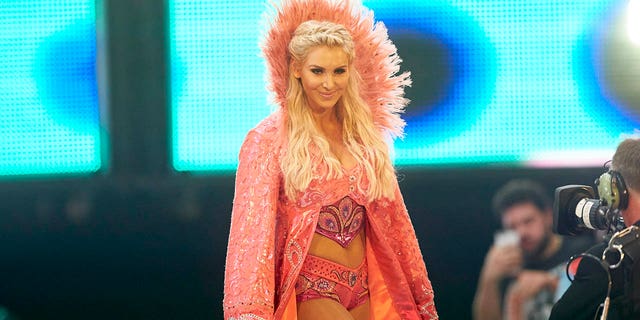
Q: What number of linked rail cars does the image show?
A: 0